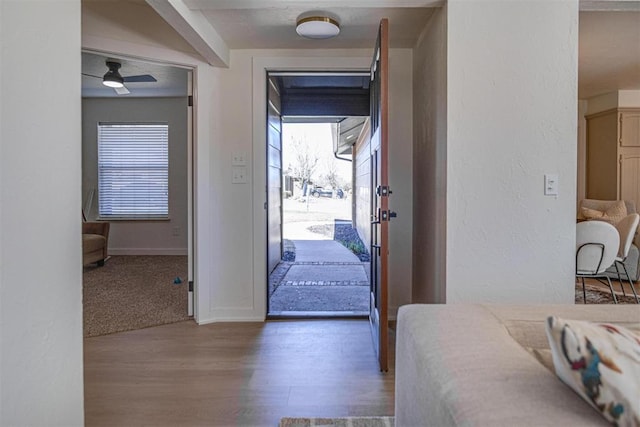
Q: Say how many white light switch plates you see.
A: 3